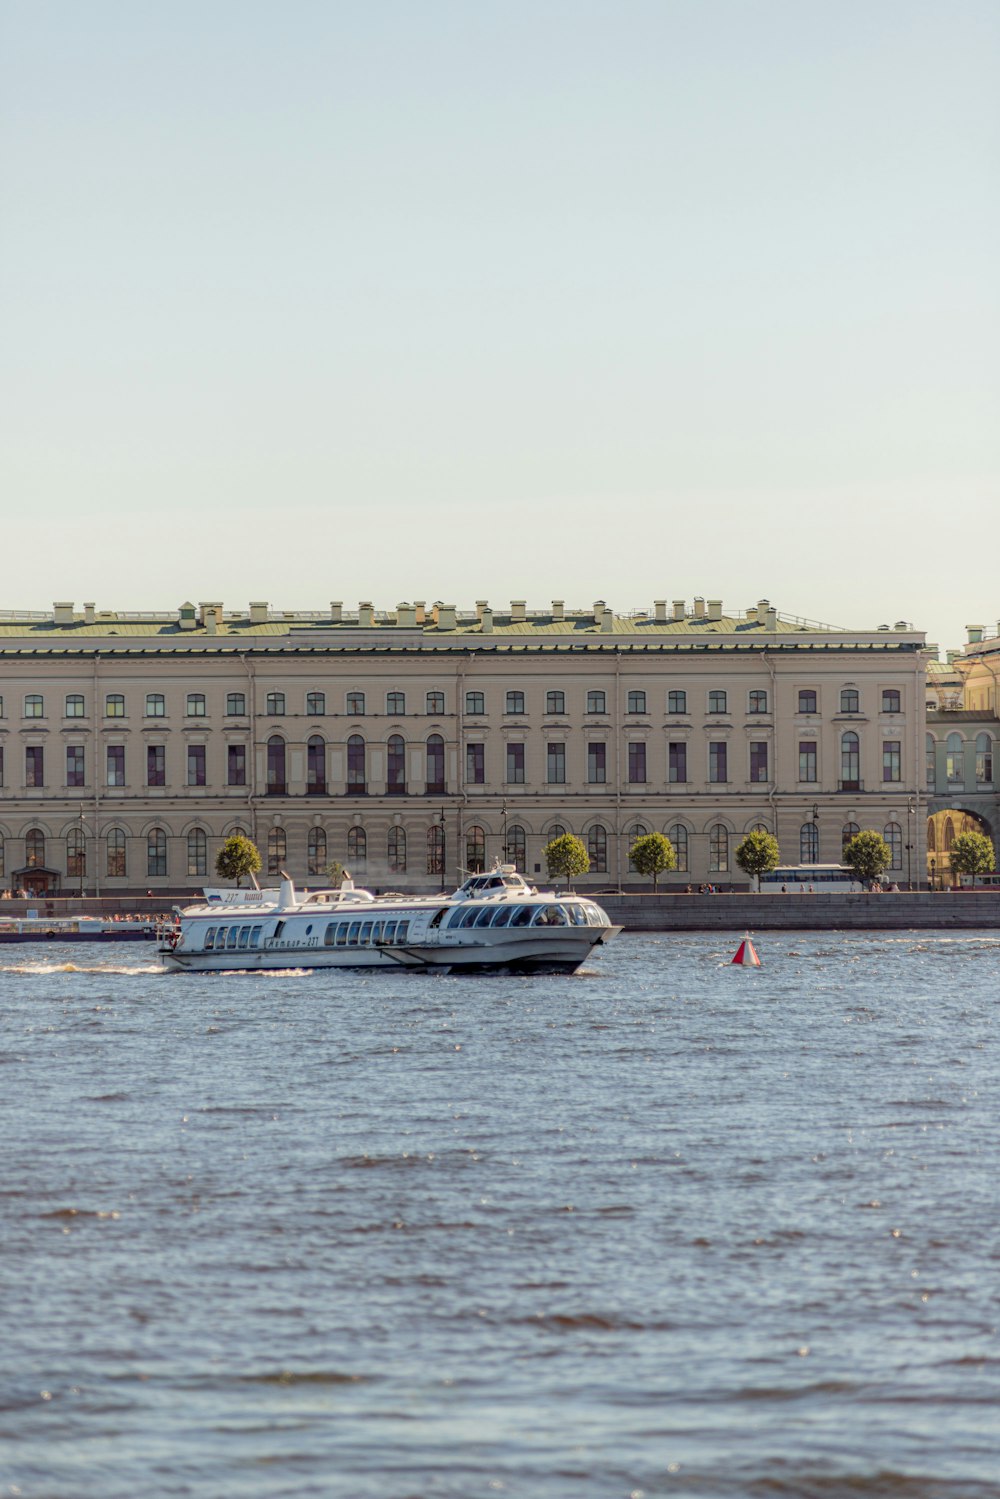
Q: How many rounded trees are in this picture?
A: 6